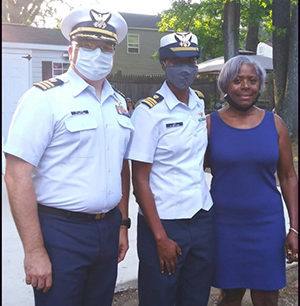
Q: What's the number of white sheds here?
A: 1